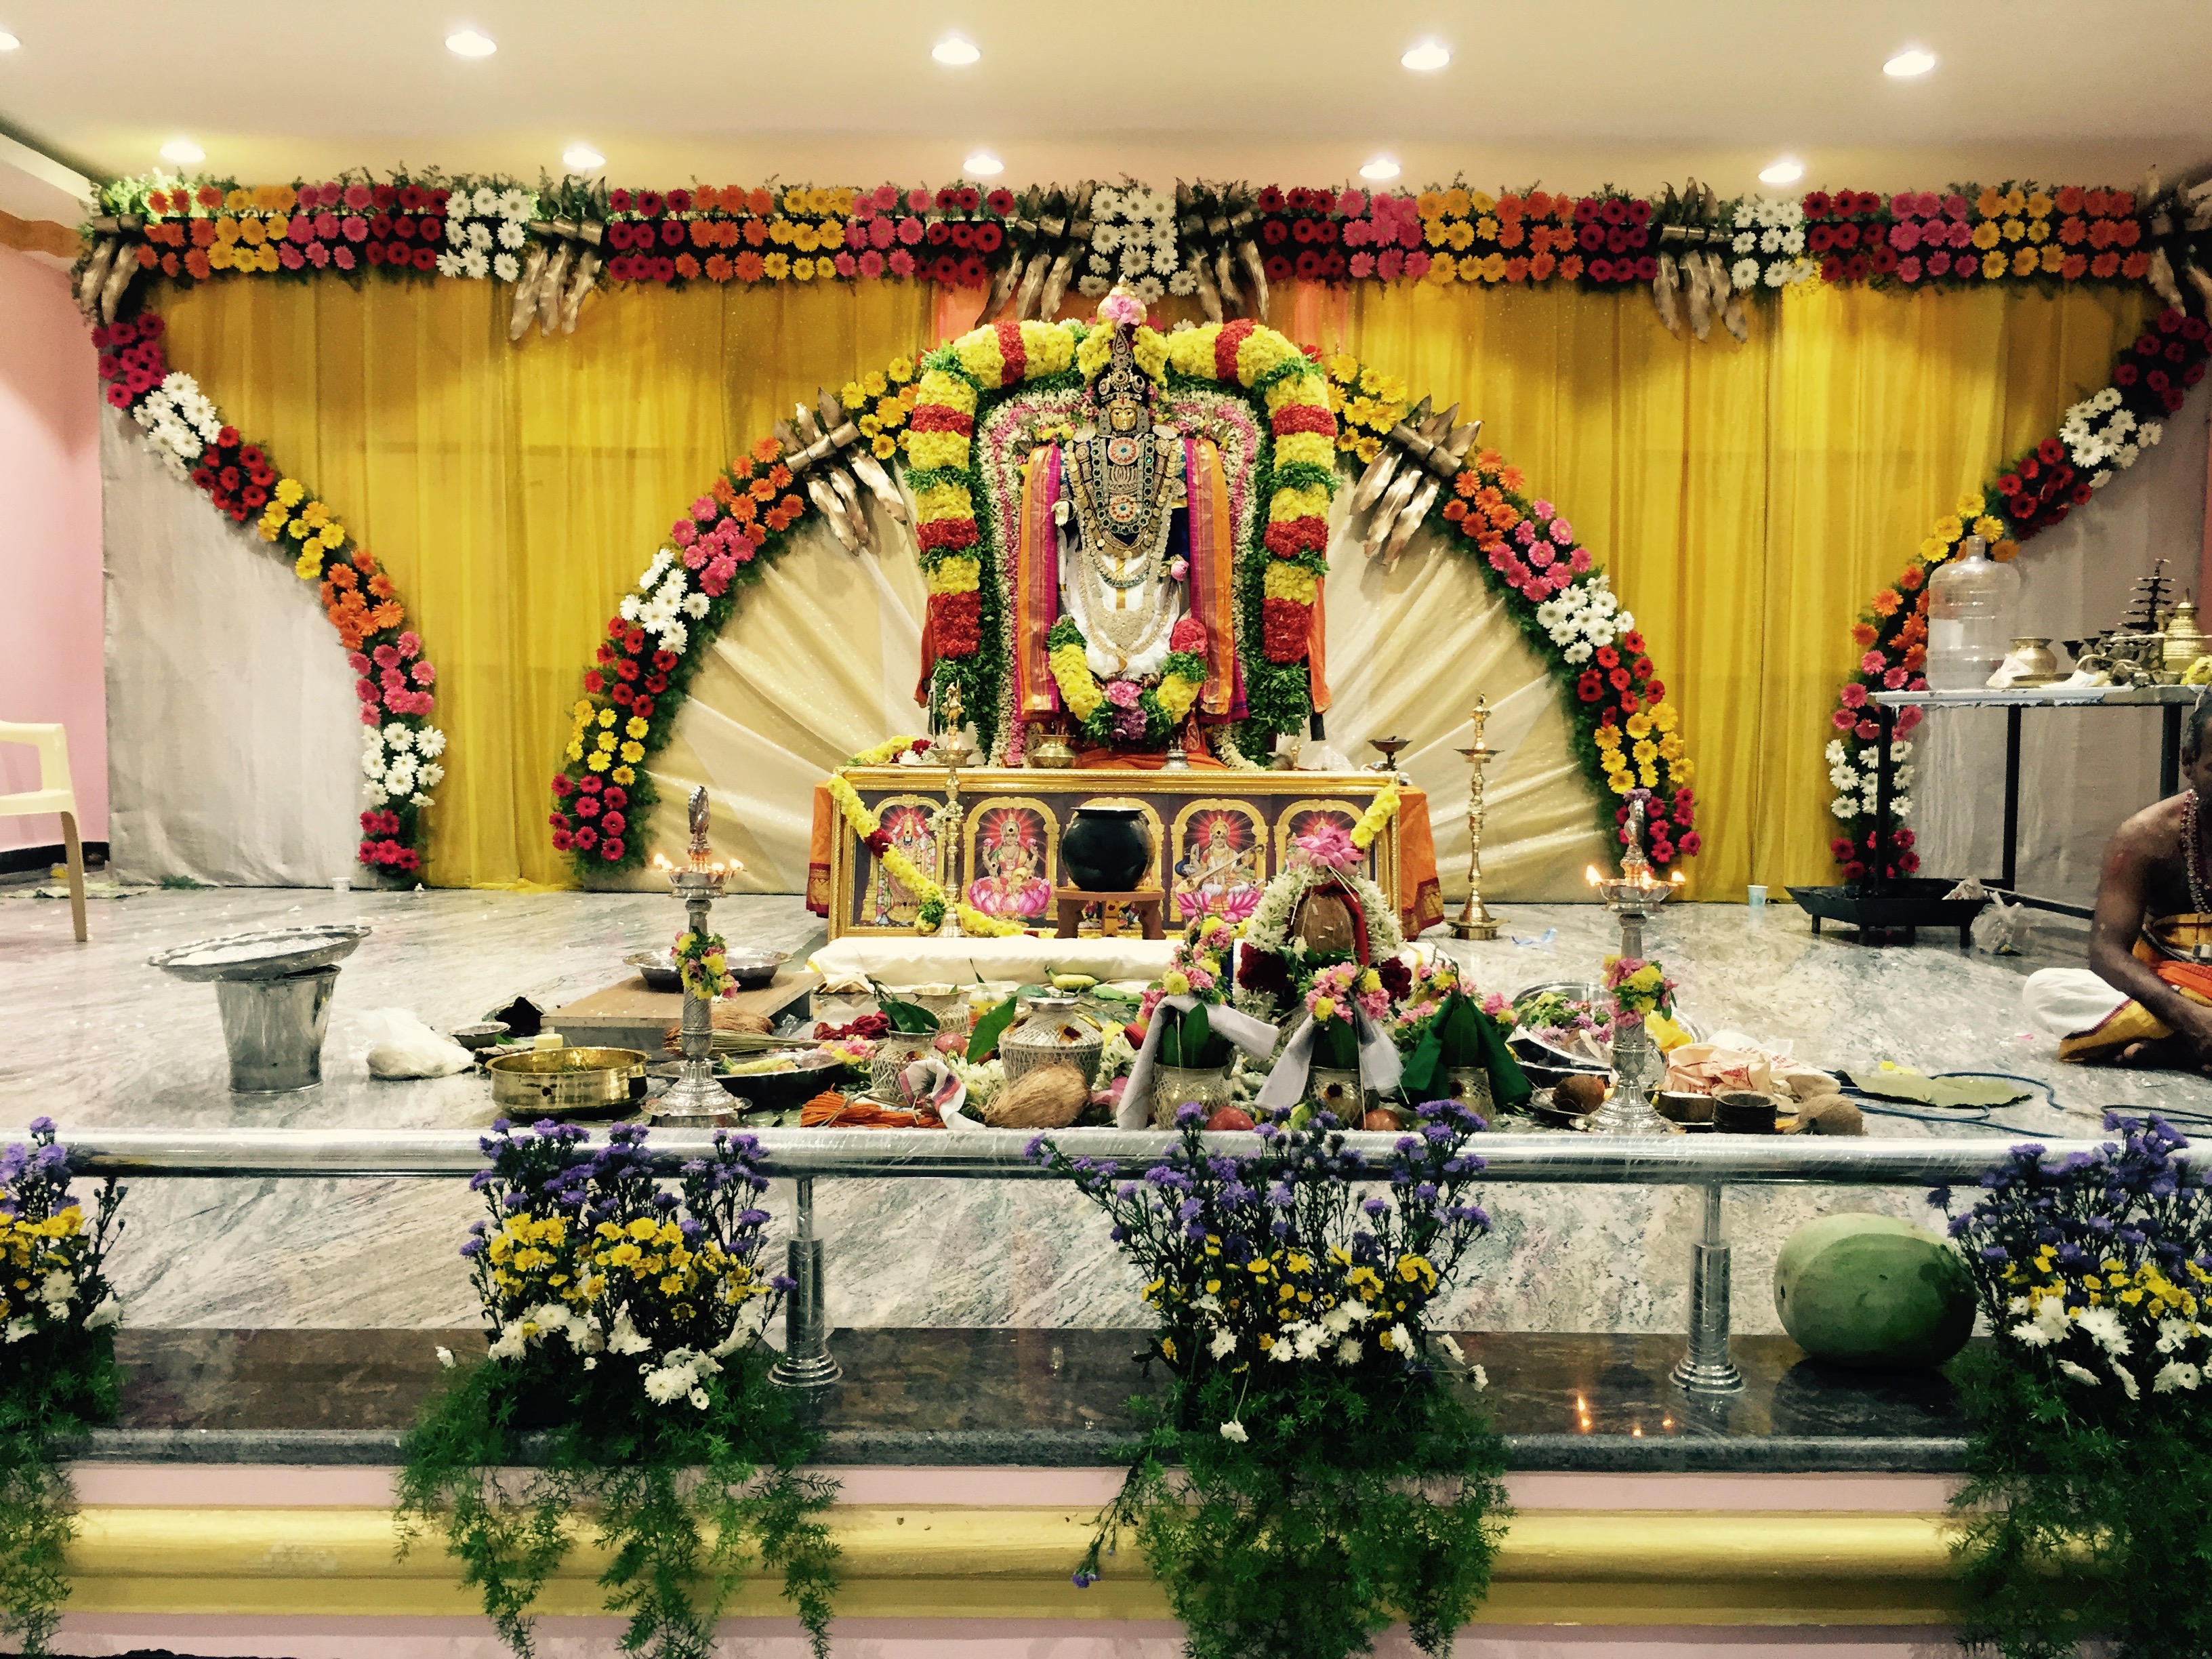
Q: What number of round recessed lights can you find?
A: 10